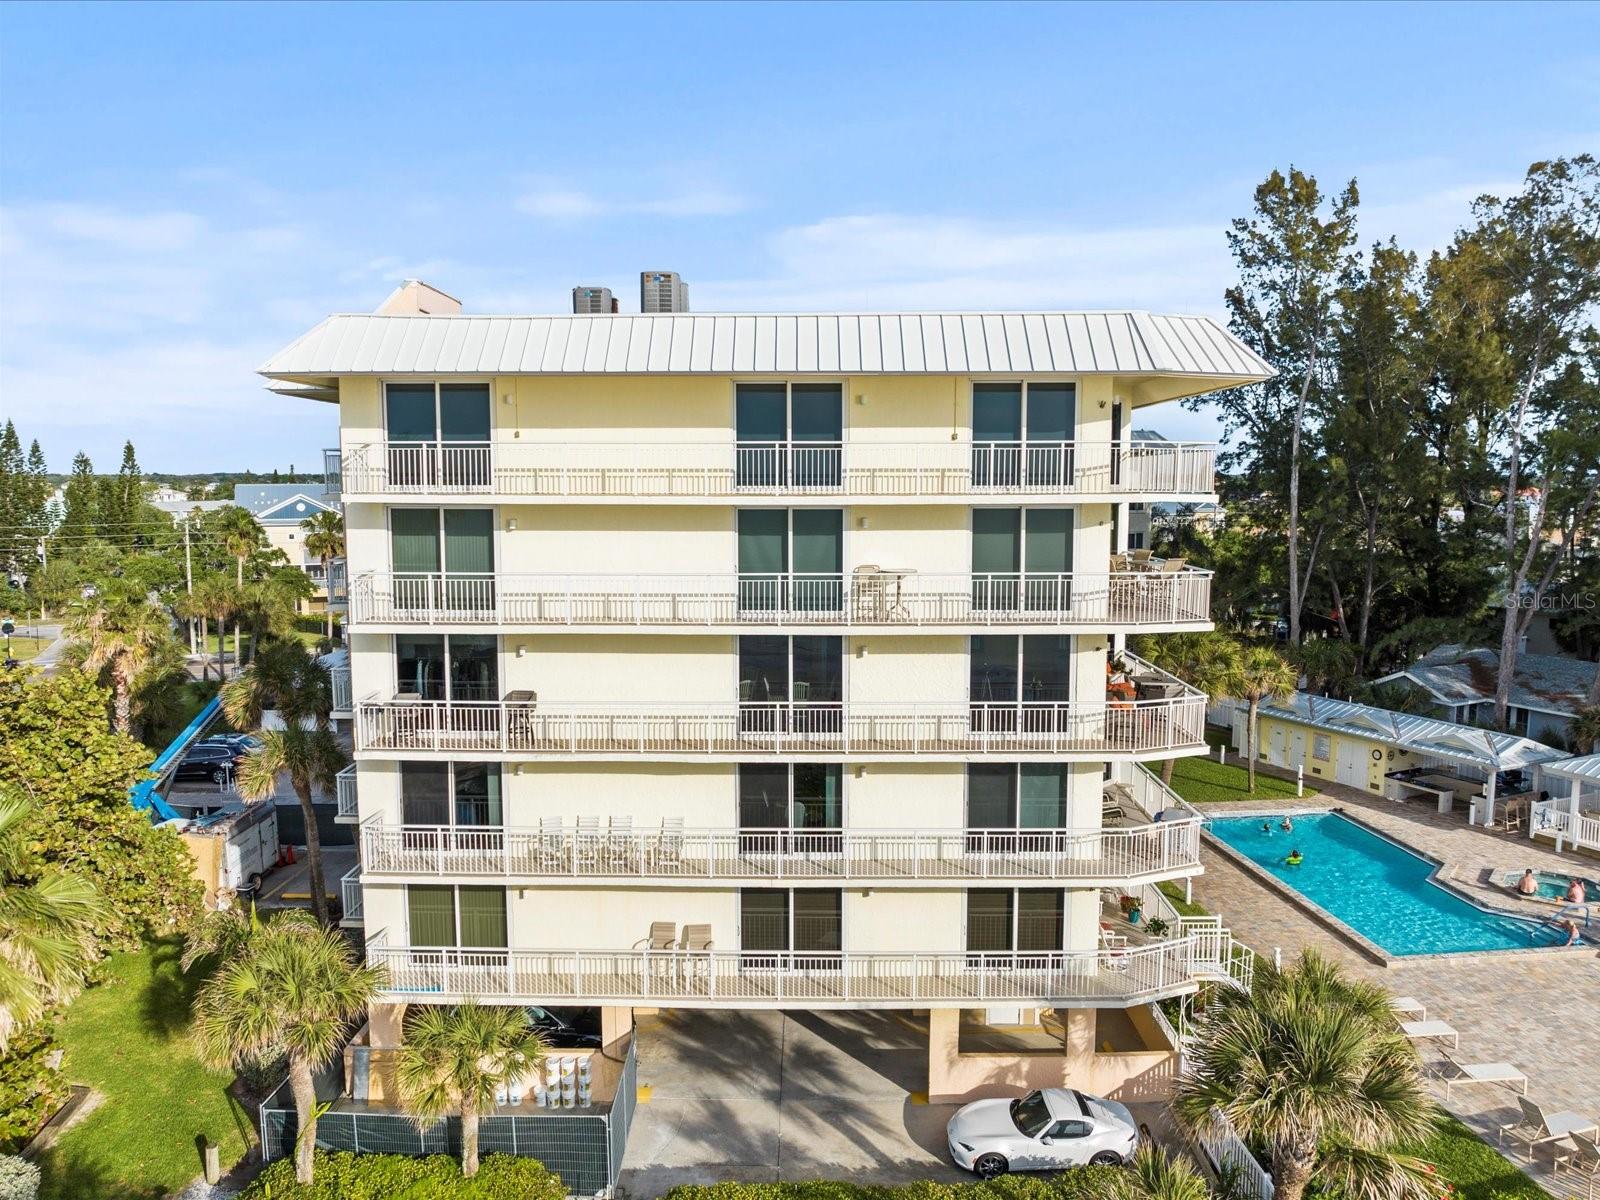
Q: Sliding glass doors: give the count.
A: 15